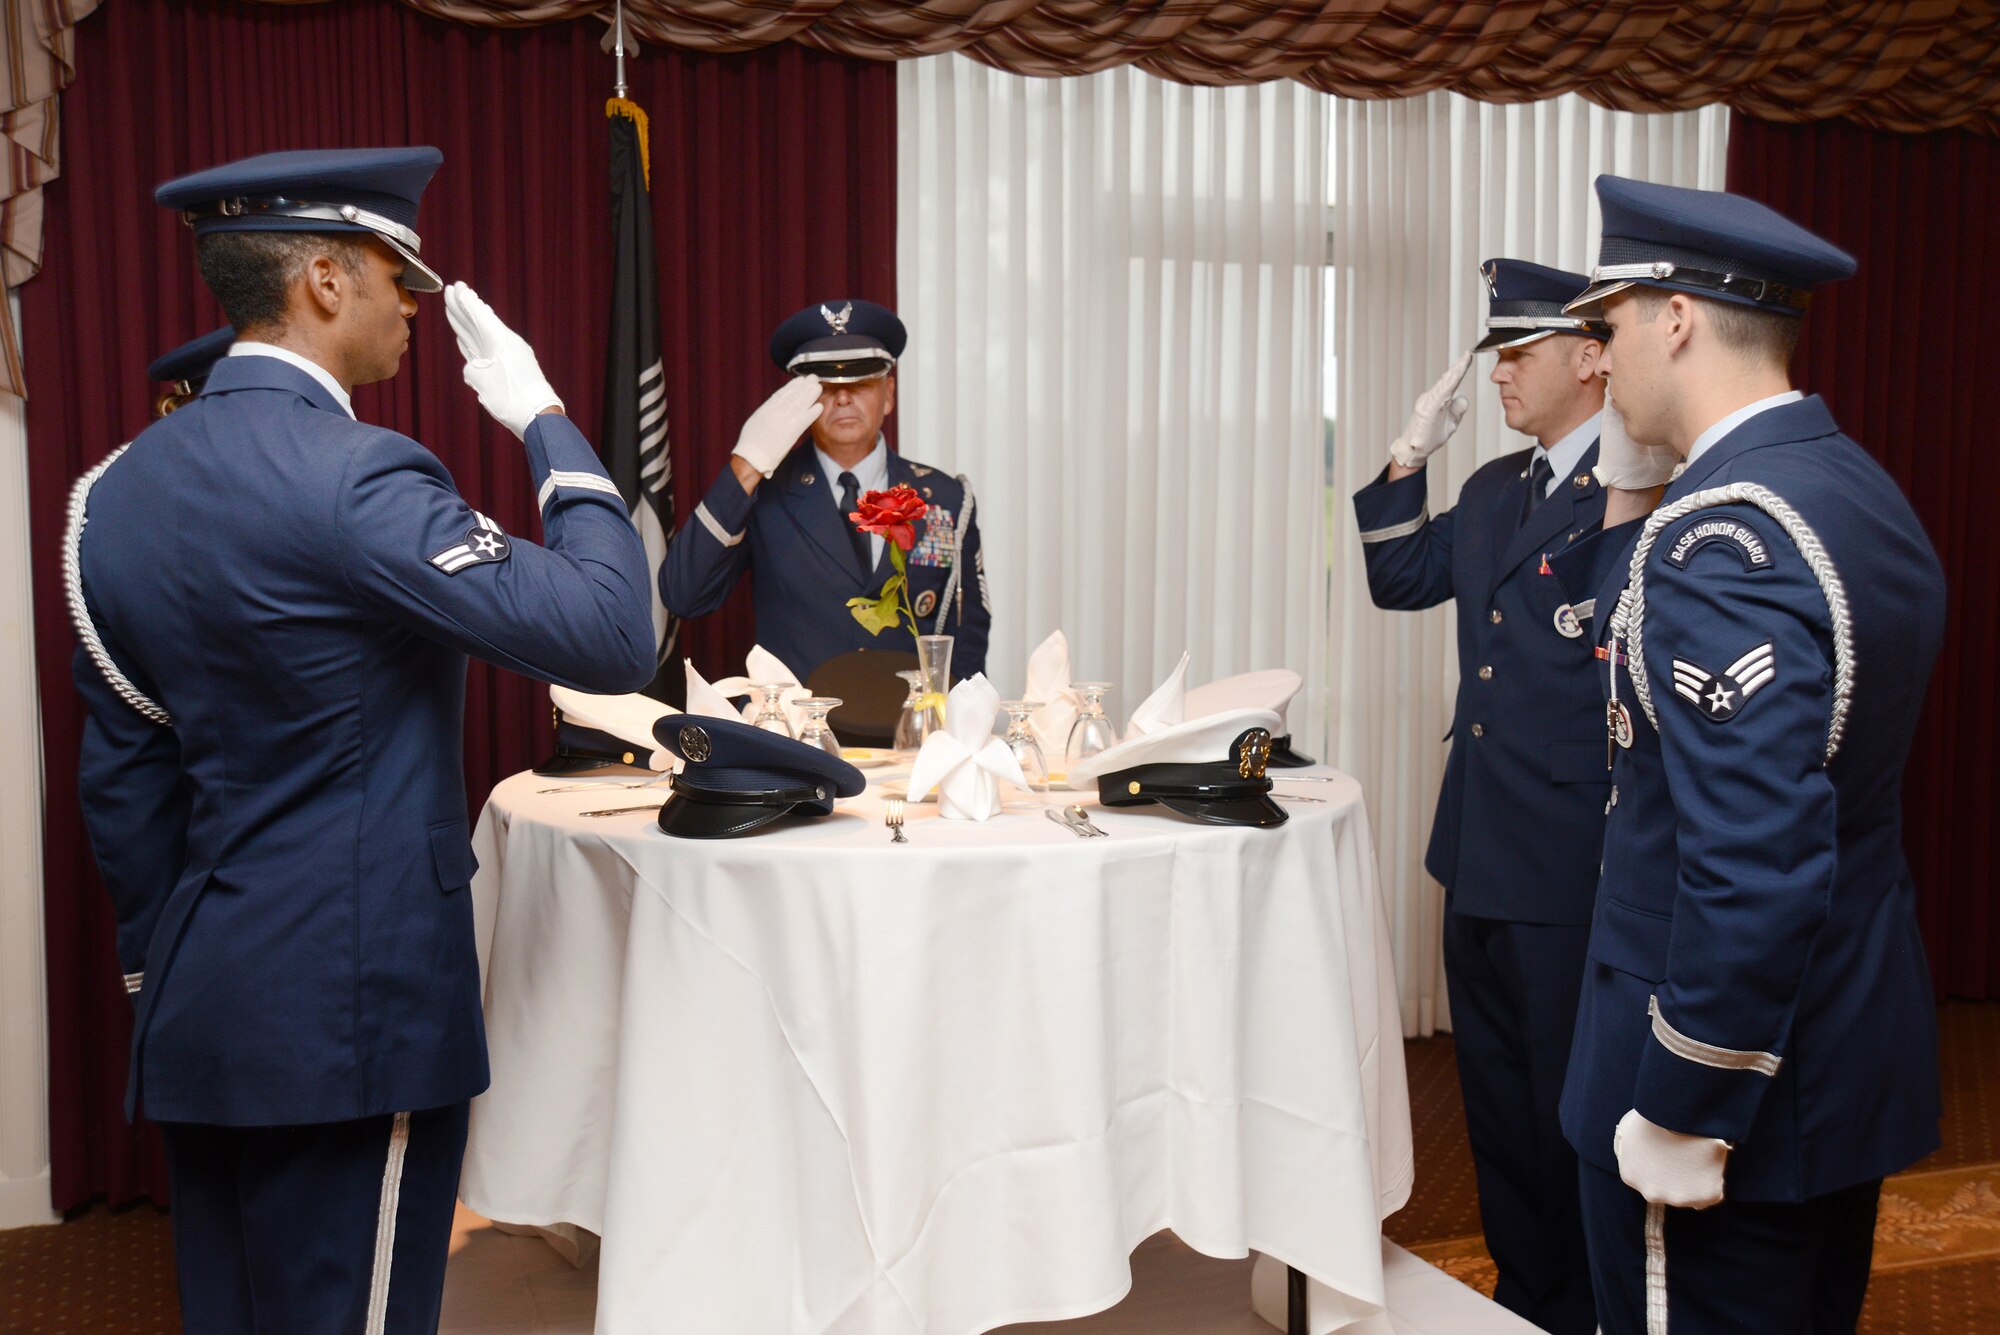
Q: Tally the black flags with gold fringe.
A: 1